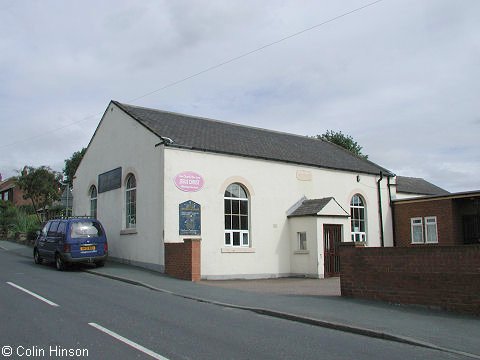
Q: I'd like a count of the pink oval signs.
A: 1